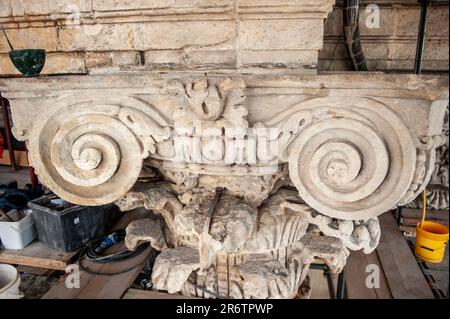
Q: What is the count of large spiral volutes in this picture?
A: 2